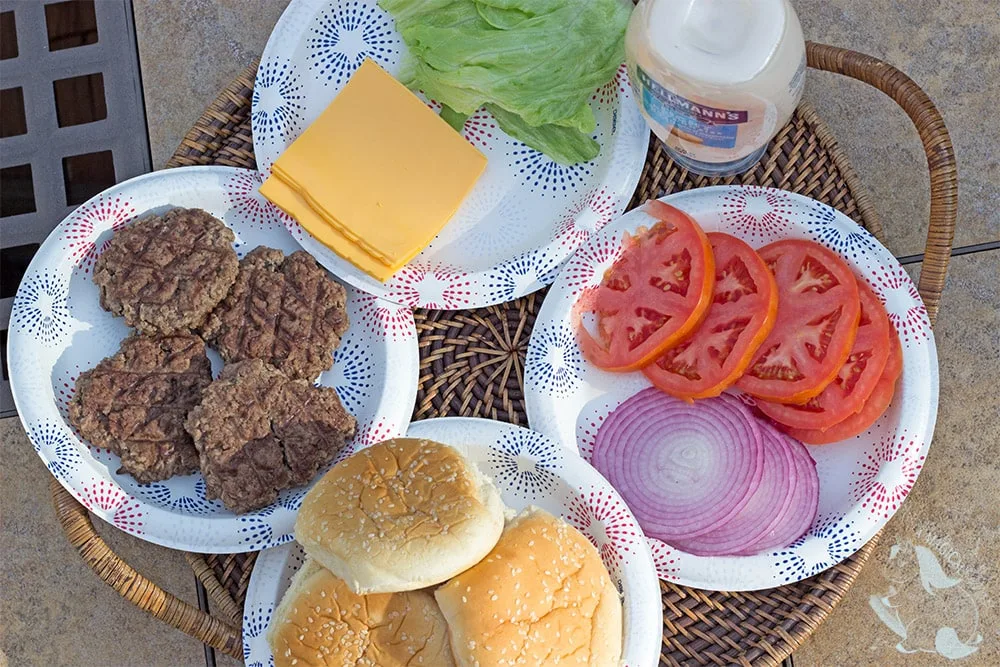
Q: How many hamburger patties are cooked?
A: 4